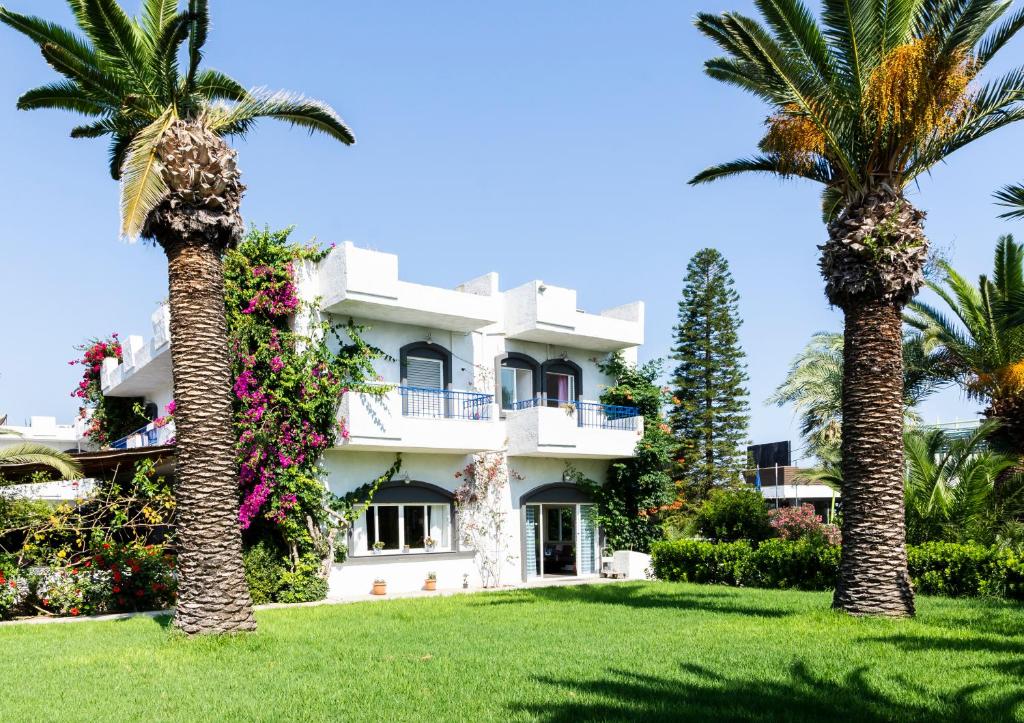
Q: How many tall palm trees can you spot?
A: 2